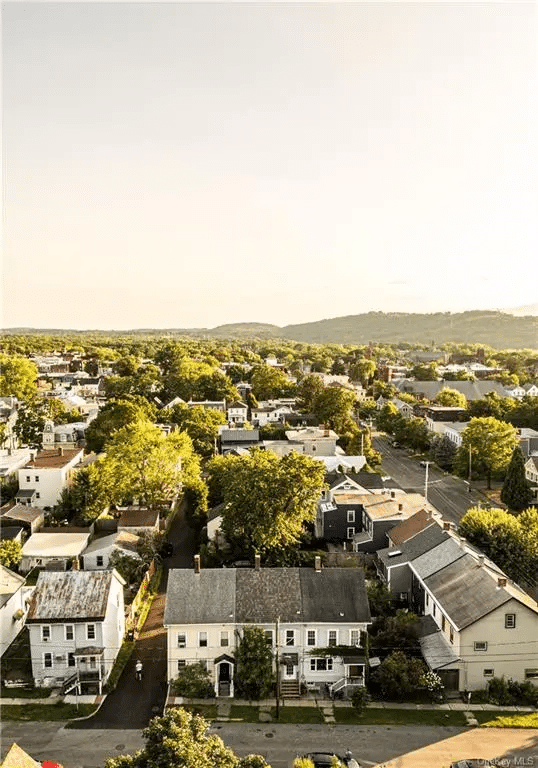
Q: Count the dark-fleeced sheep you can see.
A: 0